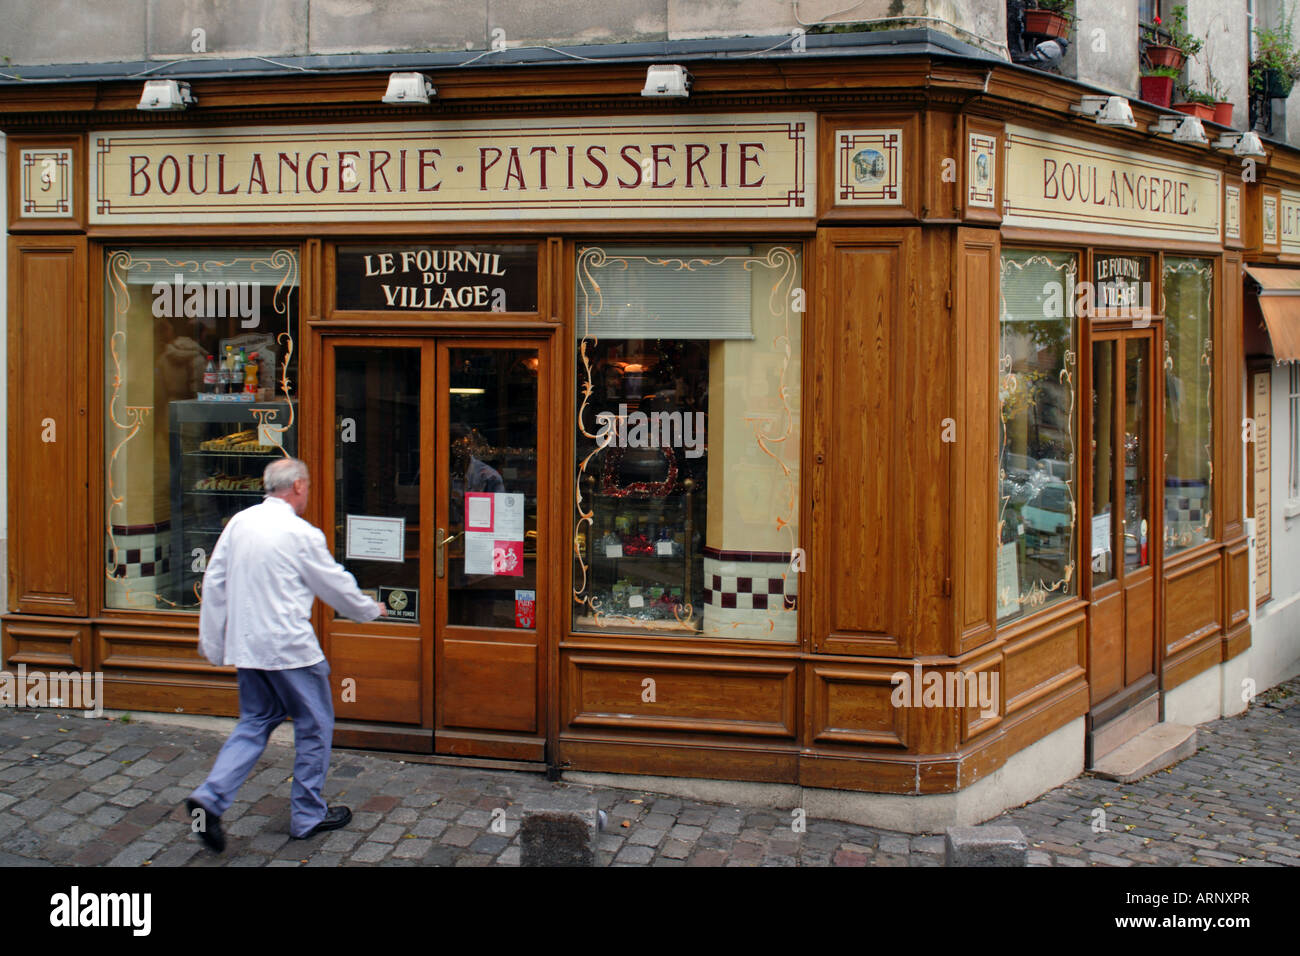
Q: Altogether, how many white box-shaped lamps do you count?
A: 6